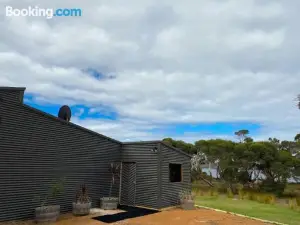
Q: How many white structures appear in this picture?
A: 0